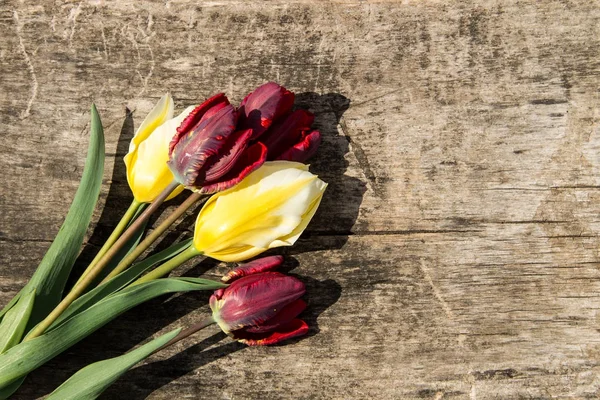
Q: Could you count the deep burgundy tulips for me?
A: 3